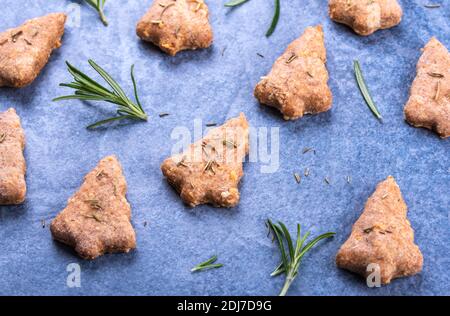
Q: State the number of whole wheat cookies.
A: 9